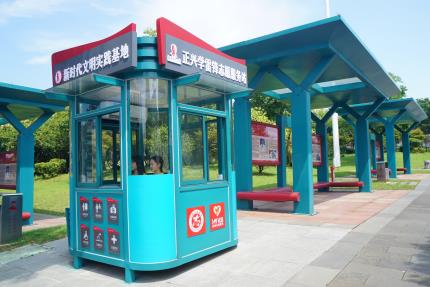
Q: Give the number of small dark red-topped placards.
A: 6